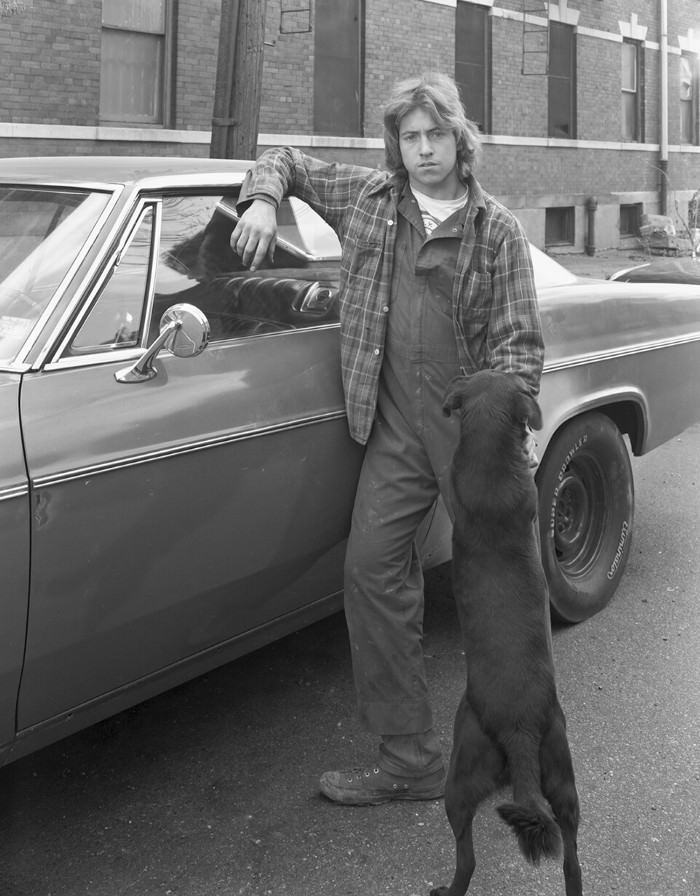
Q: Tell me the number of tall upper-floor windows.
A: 6